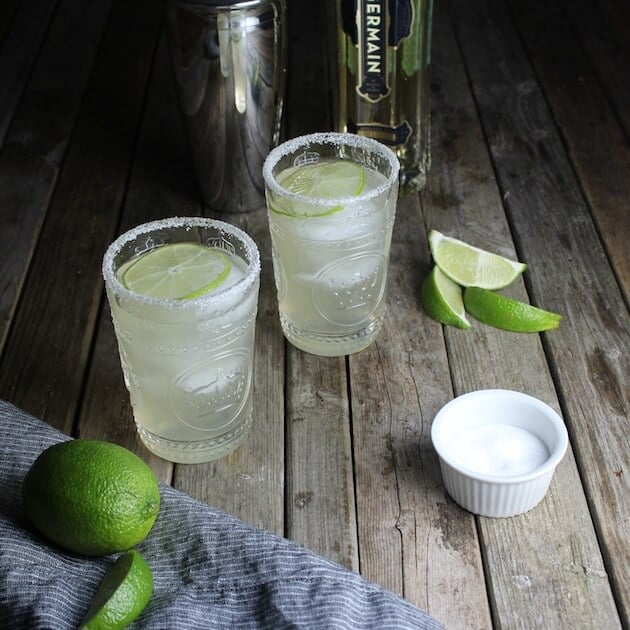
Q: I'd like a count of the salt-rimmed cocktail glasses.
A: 2